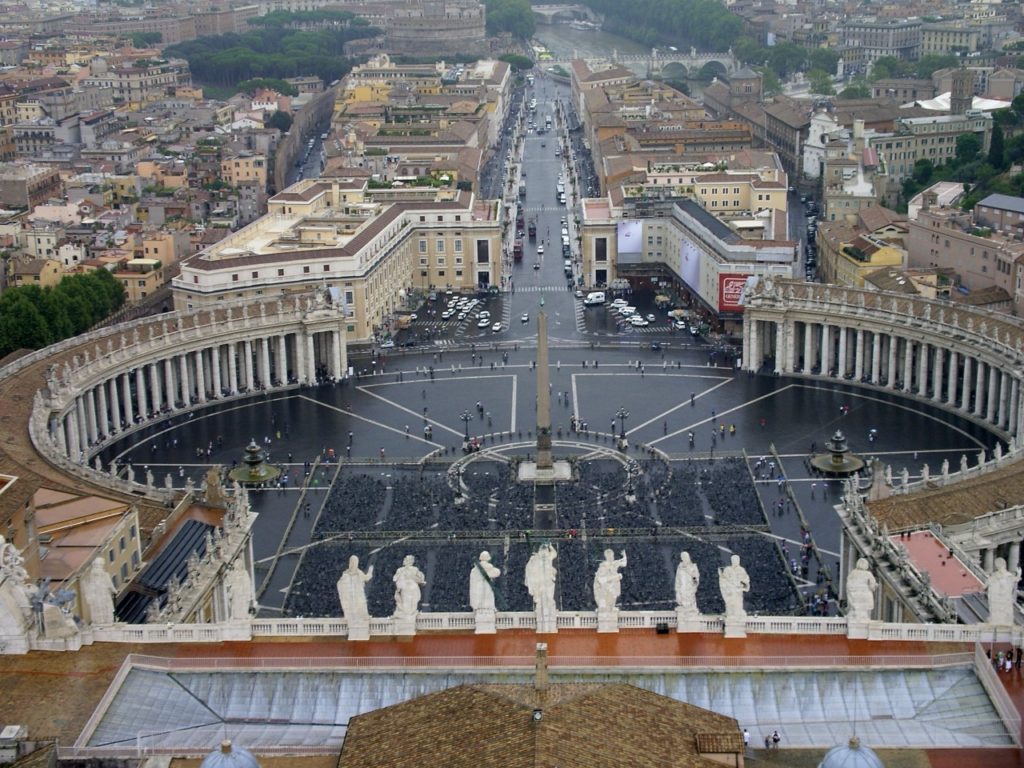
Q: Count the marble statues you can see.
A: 11